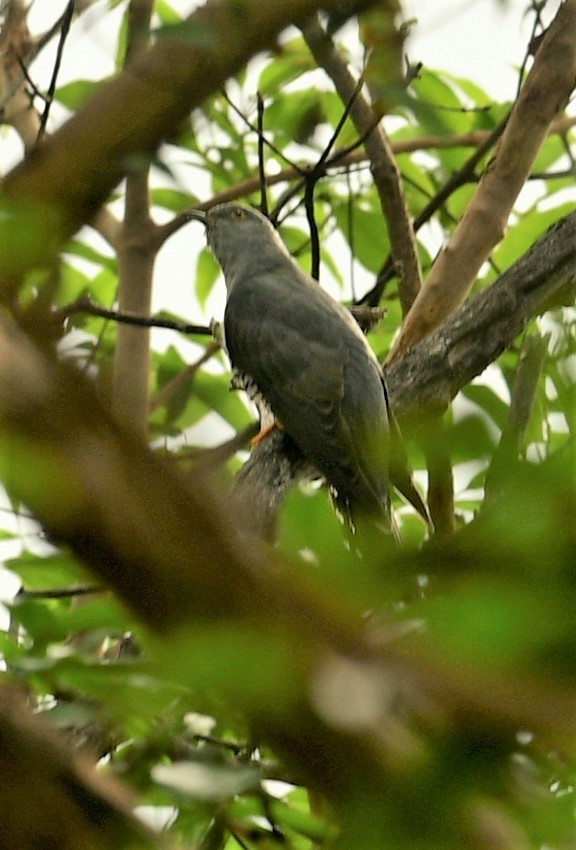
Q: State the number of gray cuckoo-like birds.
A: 1